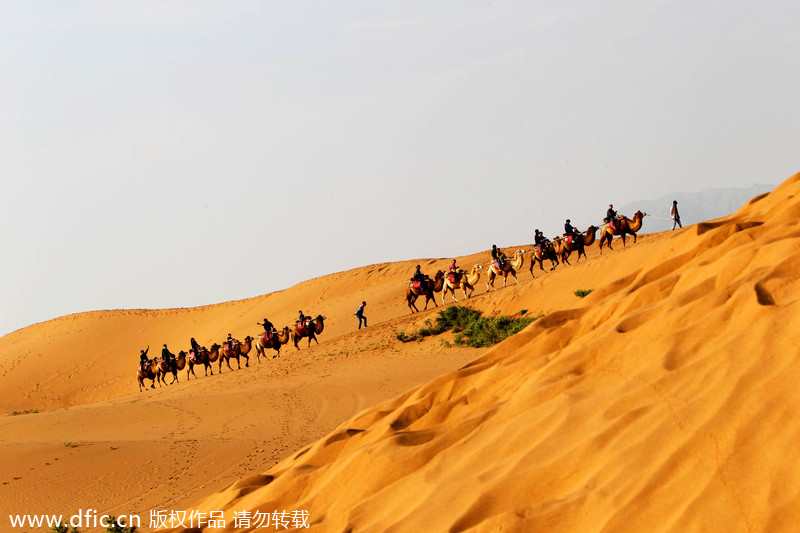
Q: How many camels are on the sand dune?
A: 12